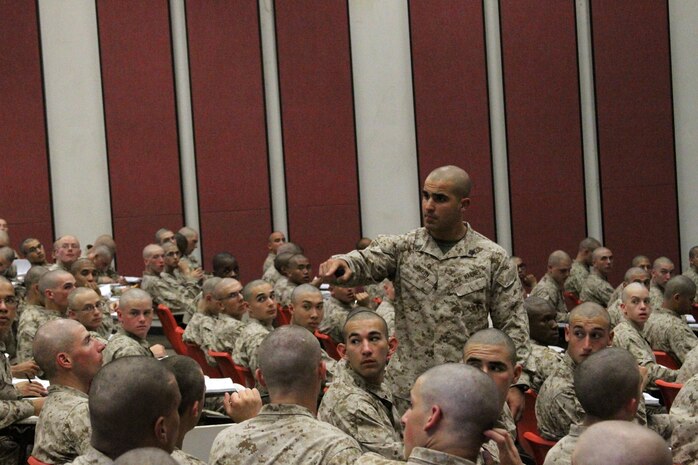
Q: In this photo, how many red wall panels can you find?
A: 7